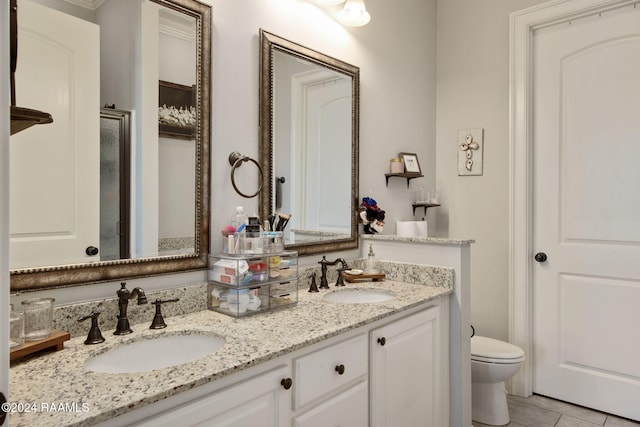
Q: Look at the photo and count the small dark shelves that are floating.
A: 2